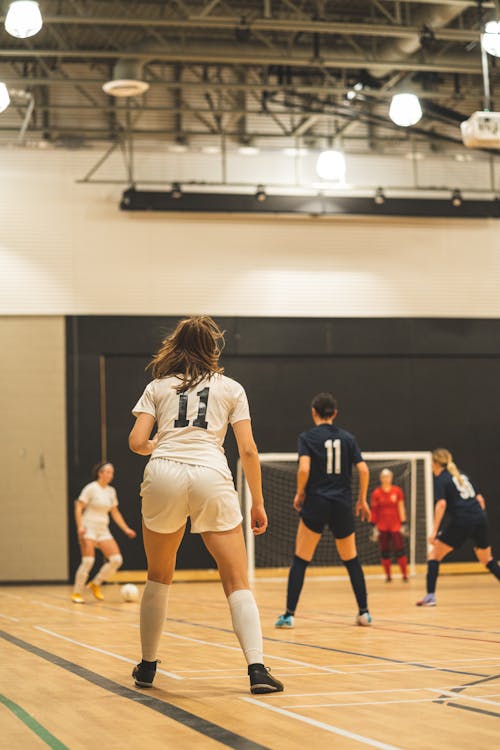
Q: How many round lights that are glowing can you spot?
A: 5